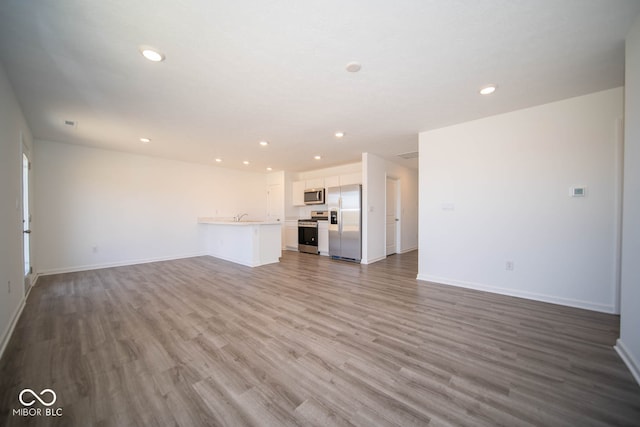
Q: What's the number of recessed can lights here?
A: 9